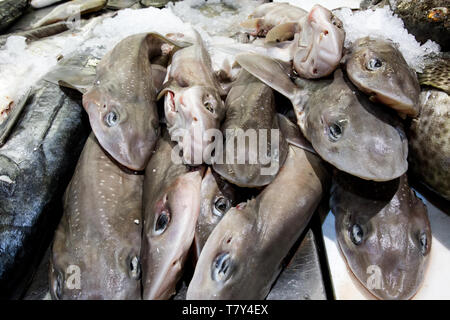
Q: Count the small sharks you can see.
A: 11